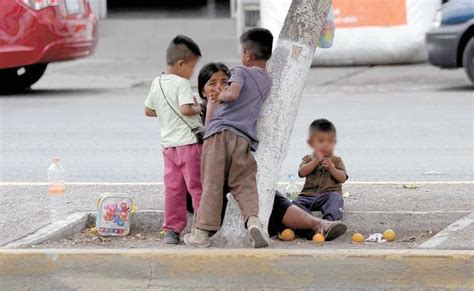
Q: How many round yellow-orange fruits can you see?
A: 4